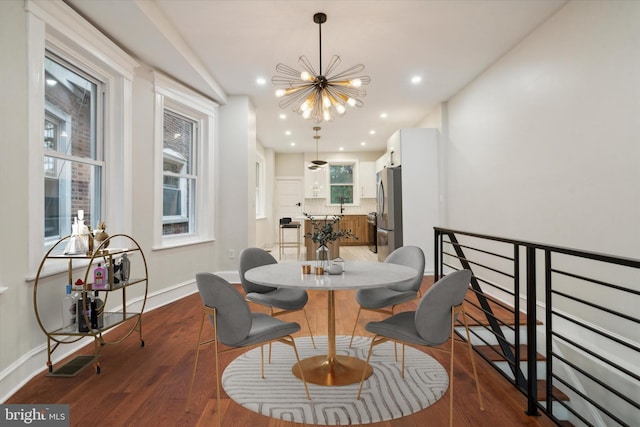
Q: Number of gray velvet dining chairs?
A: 4